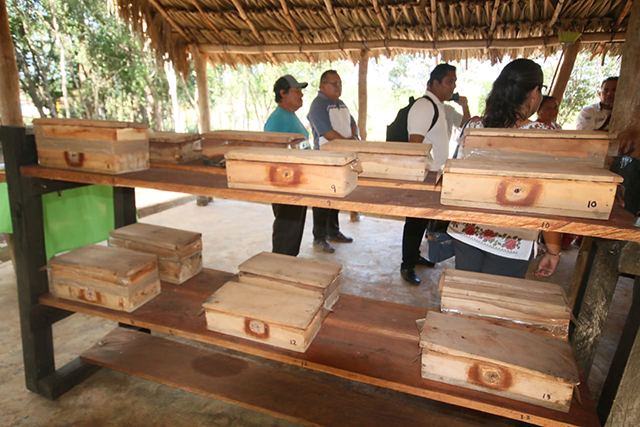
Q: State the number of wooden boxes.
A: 13